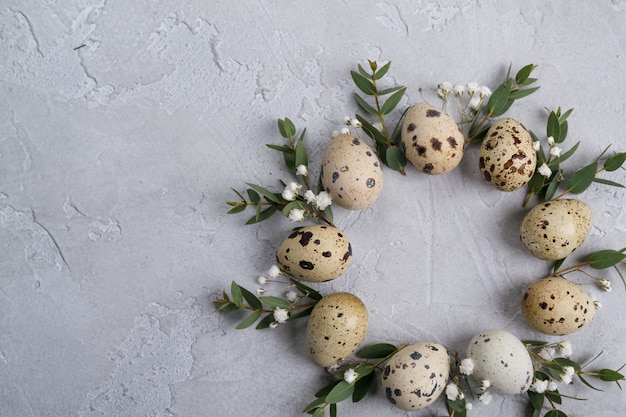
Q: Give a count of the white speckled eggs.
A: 1